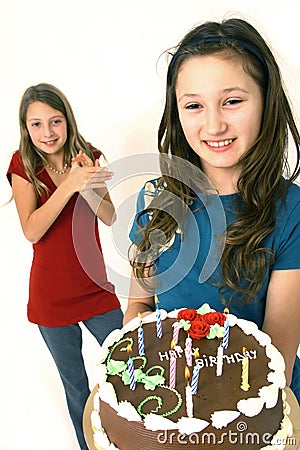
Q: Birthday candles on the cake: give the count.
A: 11